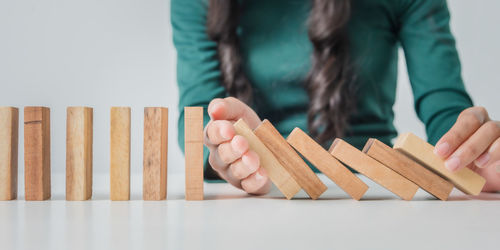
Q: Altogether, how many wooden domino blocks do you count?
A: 12